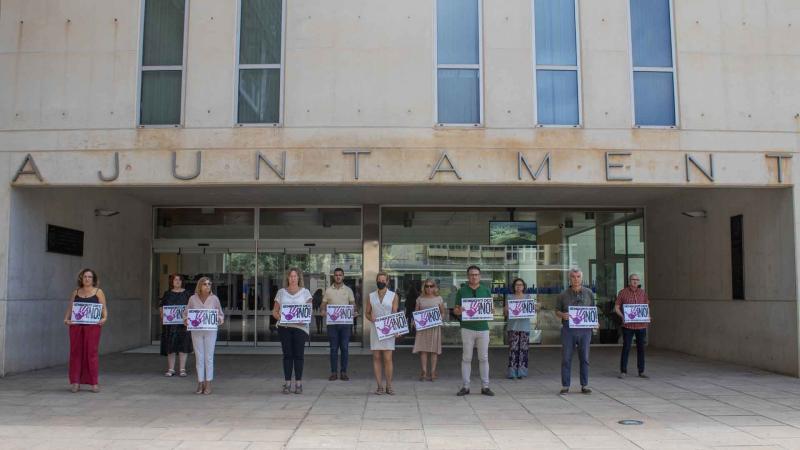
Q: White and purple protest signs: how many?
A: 11